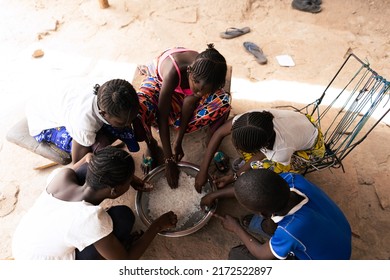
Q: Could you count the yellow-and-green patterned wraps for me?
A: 1